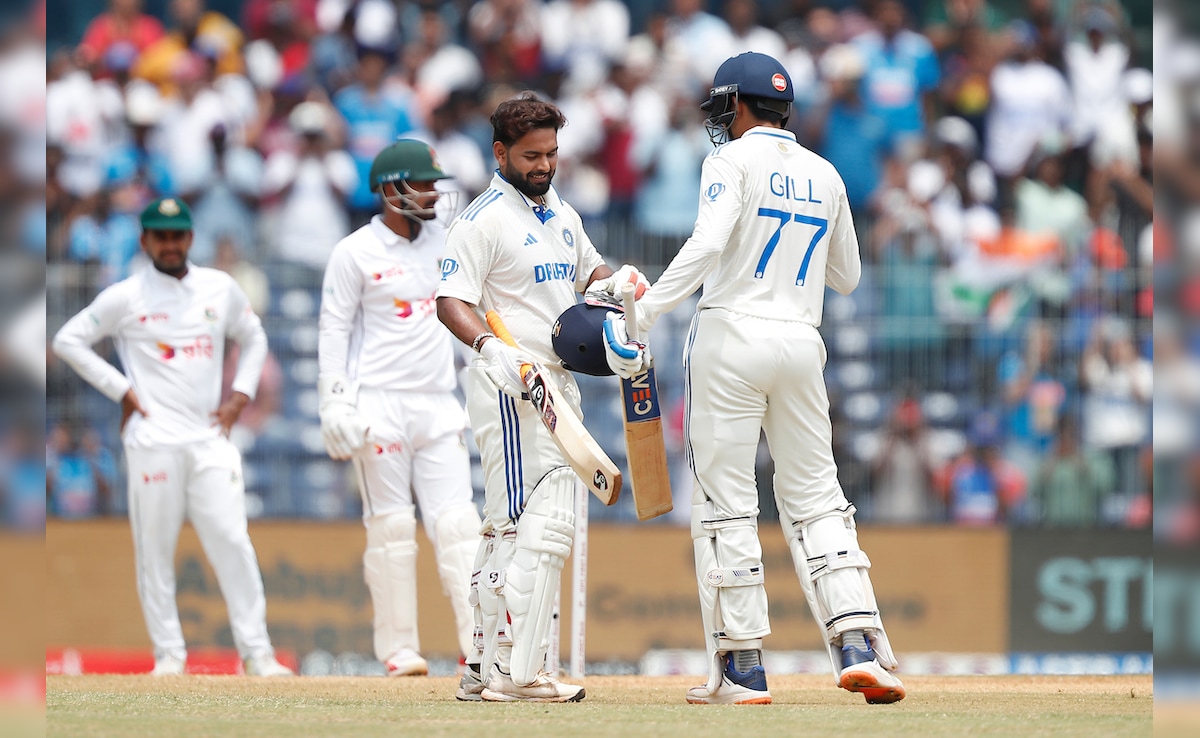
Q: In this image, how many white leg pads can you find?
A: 6